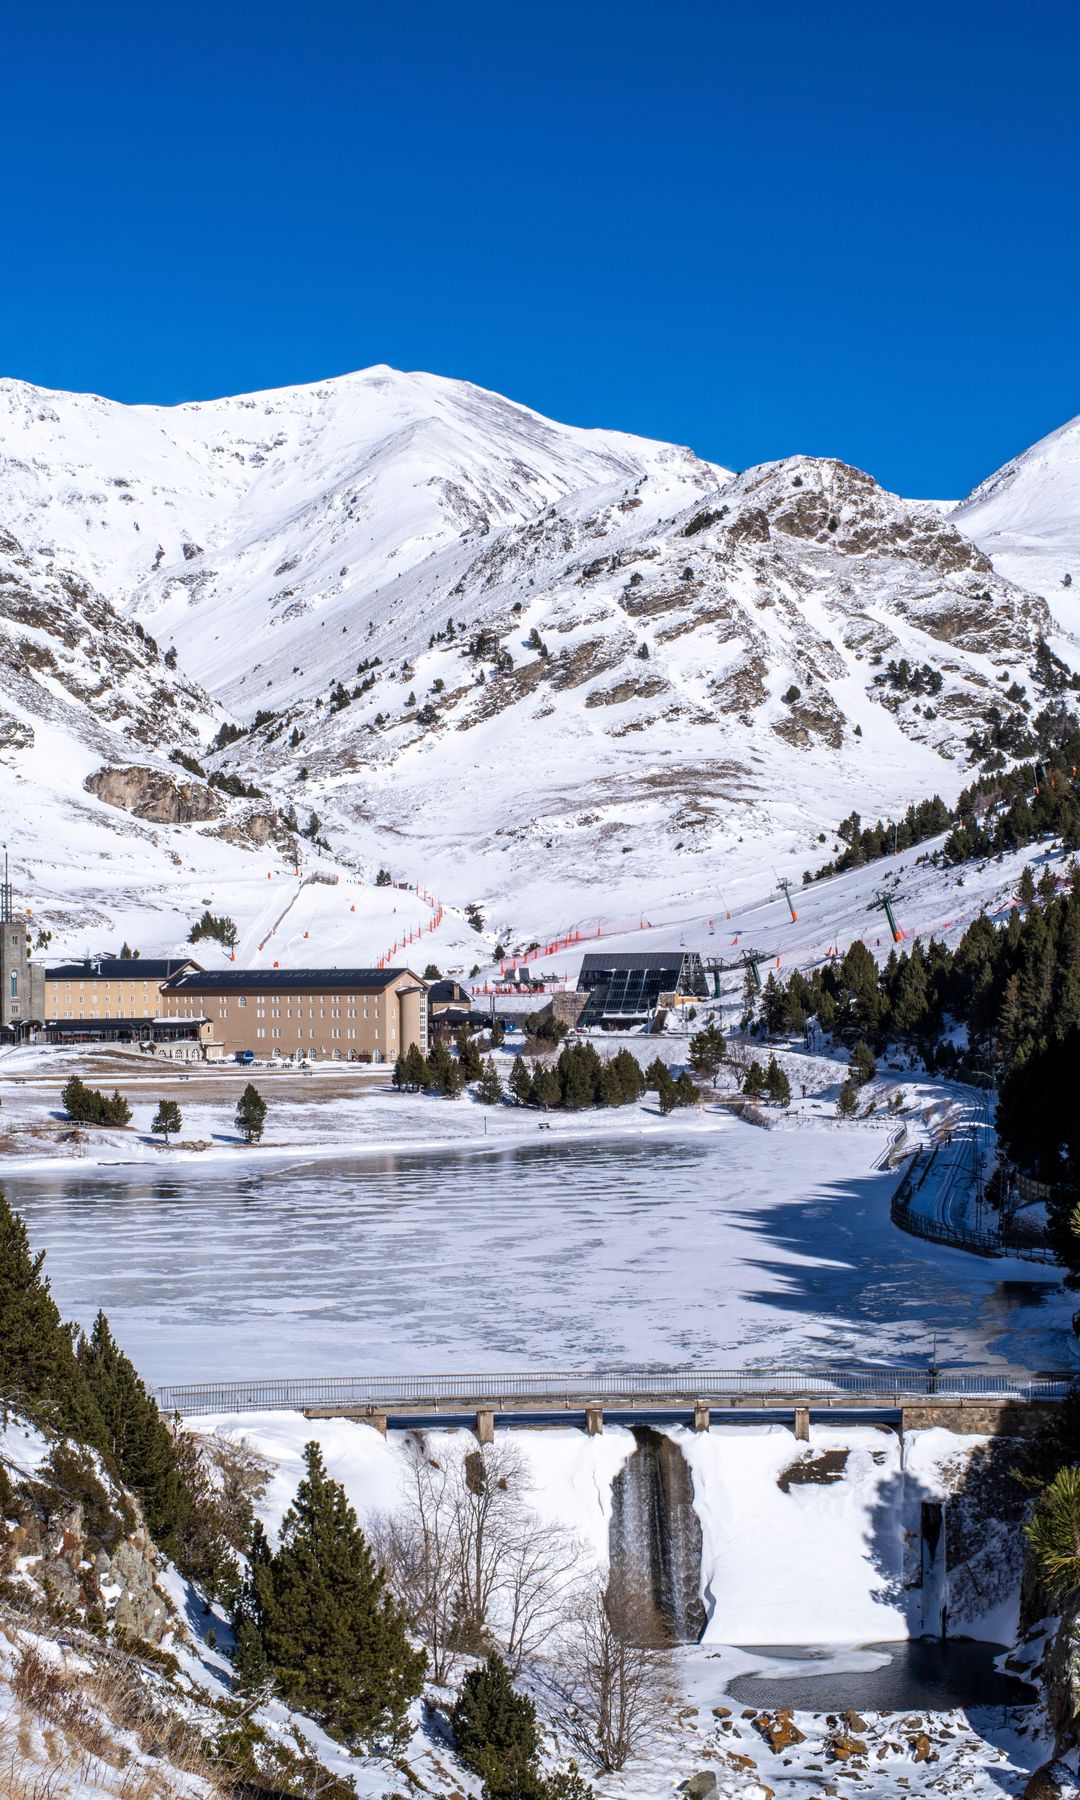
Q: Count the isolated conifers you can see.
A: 2